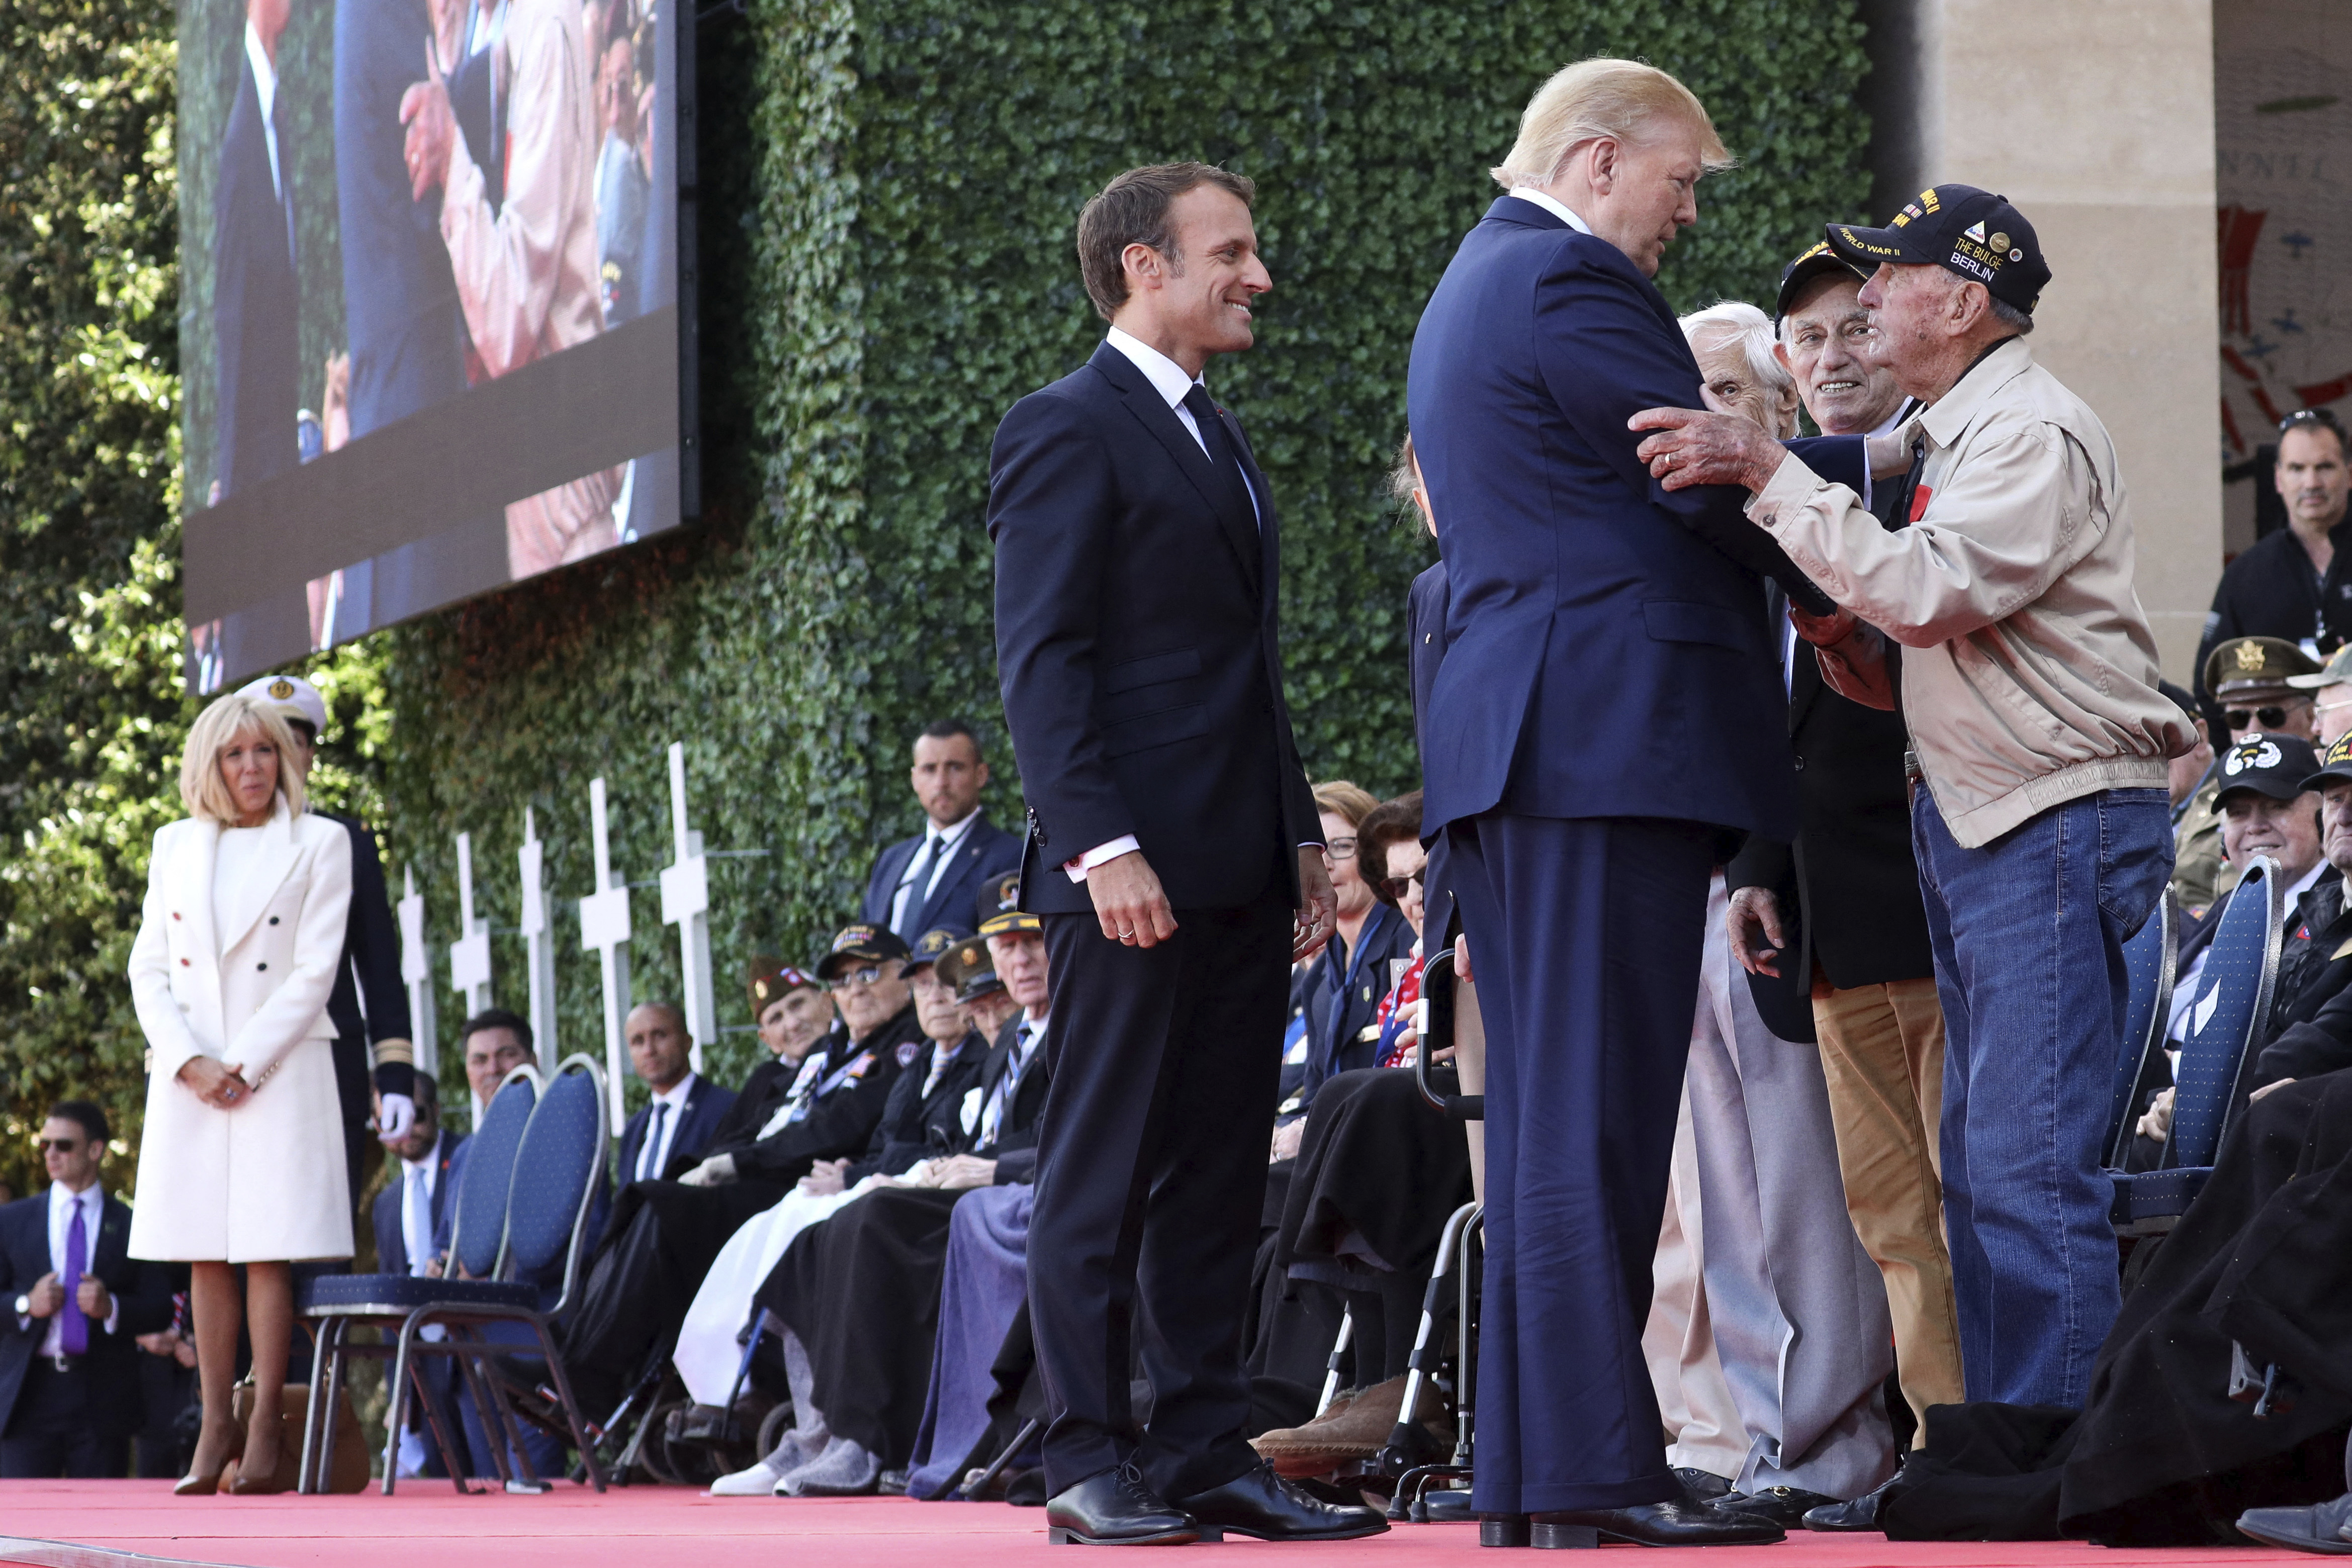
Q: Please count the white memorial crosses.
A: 5